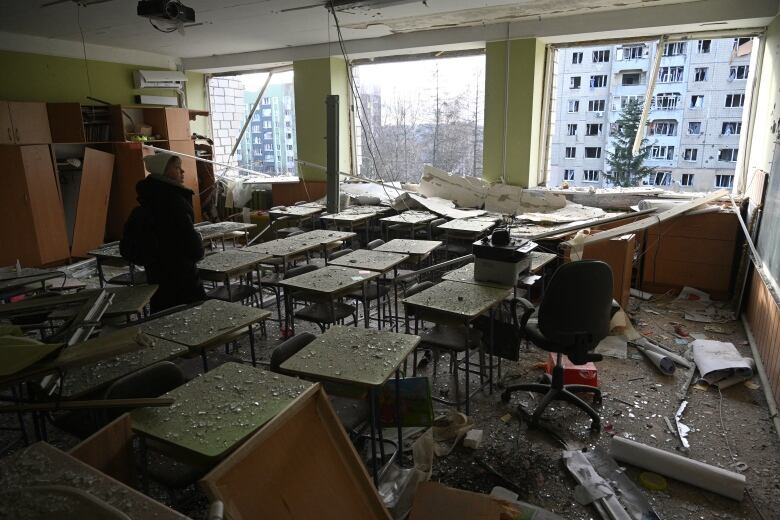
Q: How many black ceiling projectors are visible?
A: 1